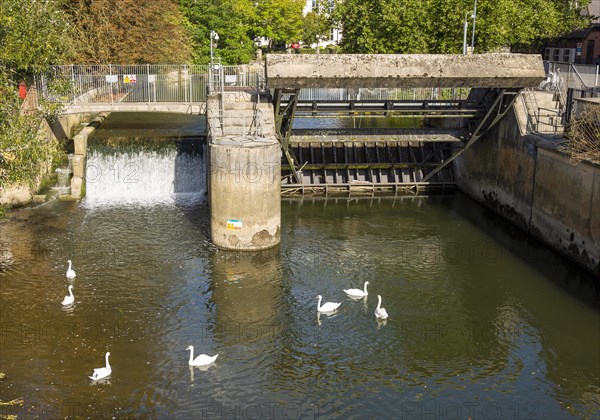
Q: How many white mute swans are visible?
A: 7